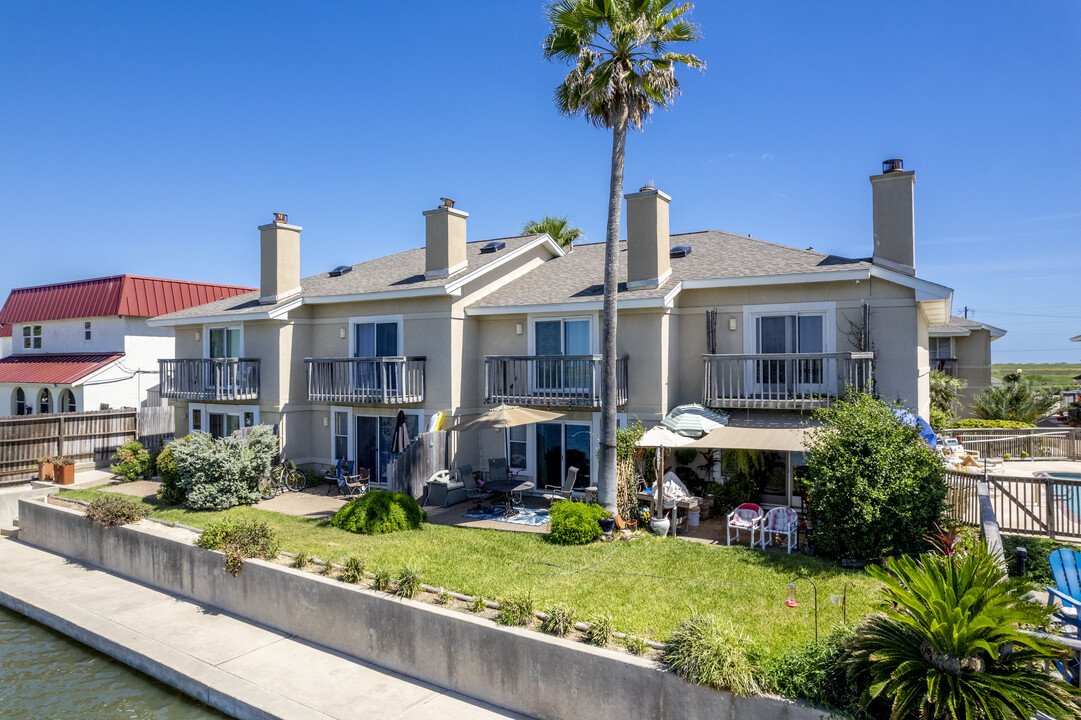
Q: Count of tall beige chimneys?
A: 4